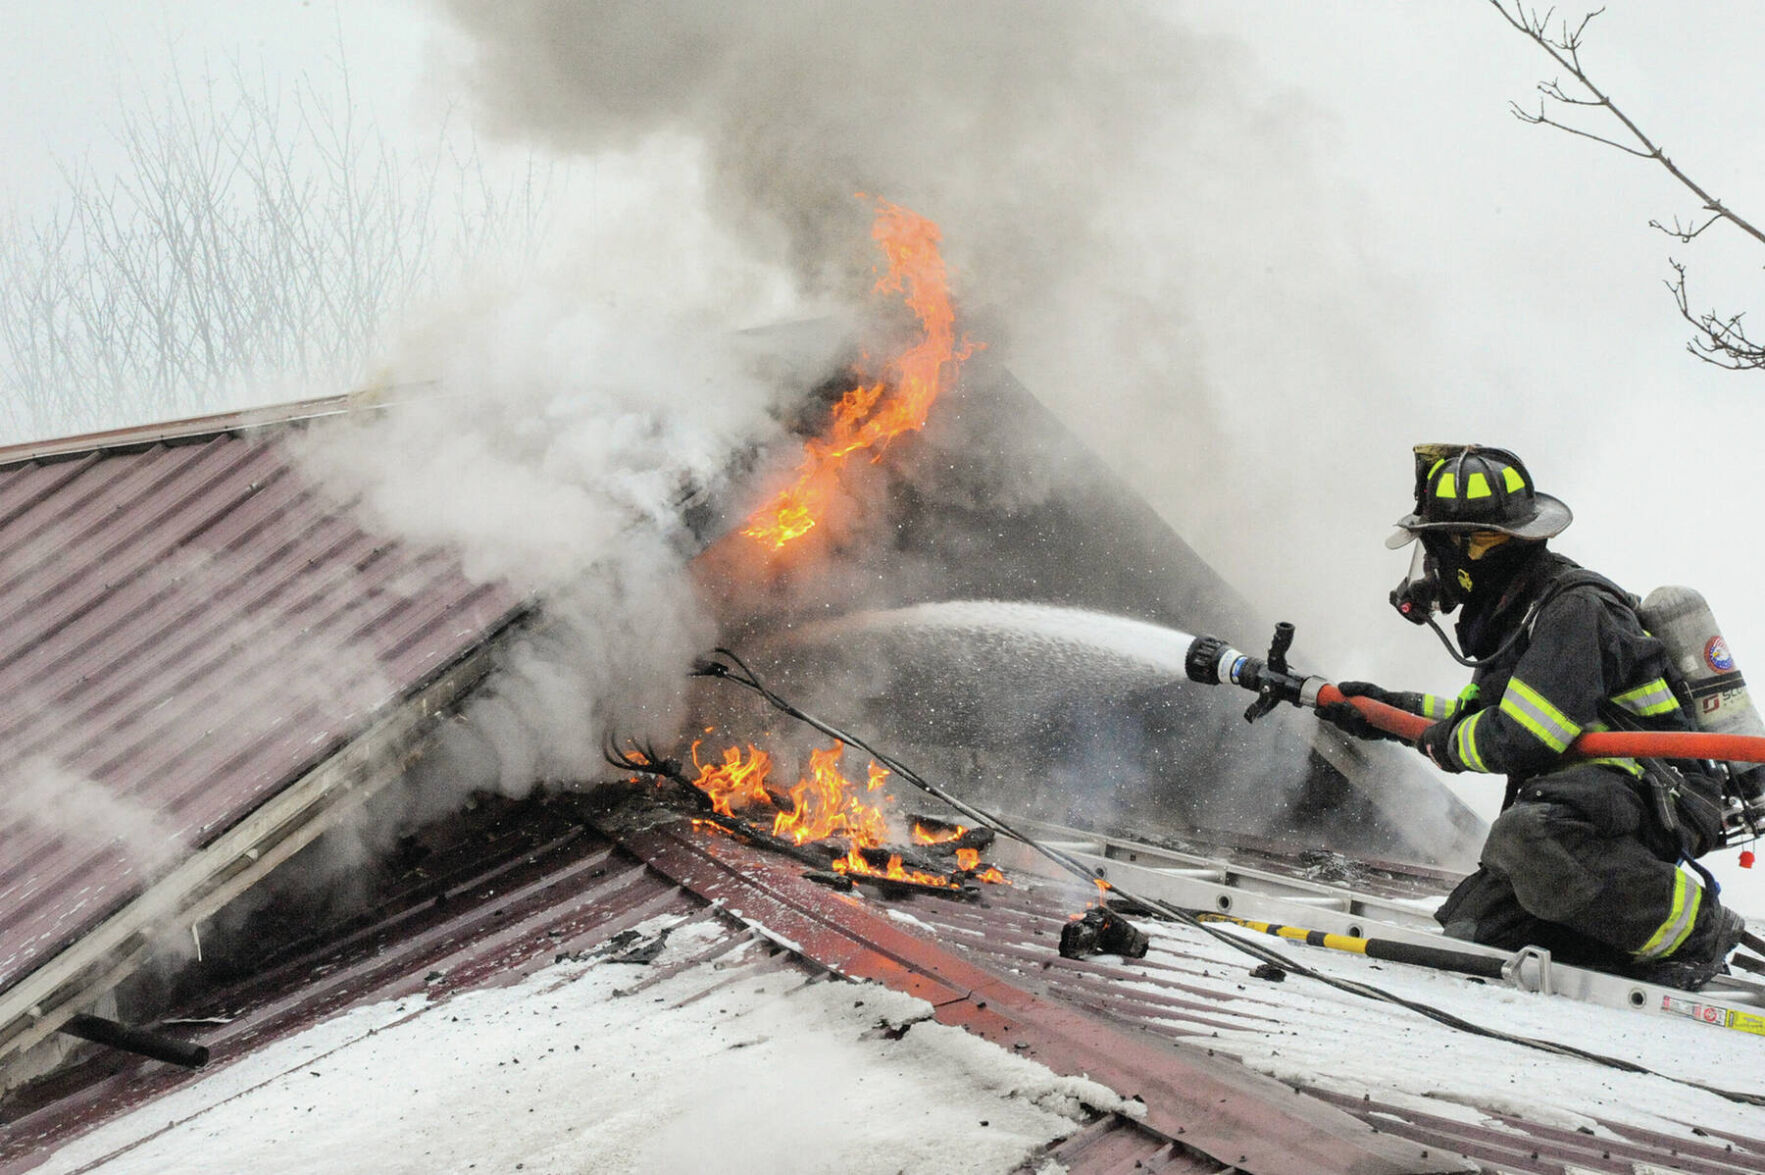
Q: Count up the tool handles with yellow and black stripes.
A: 1